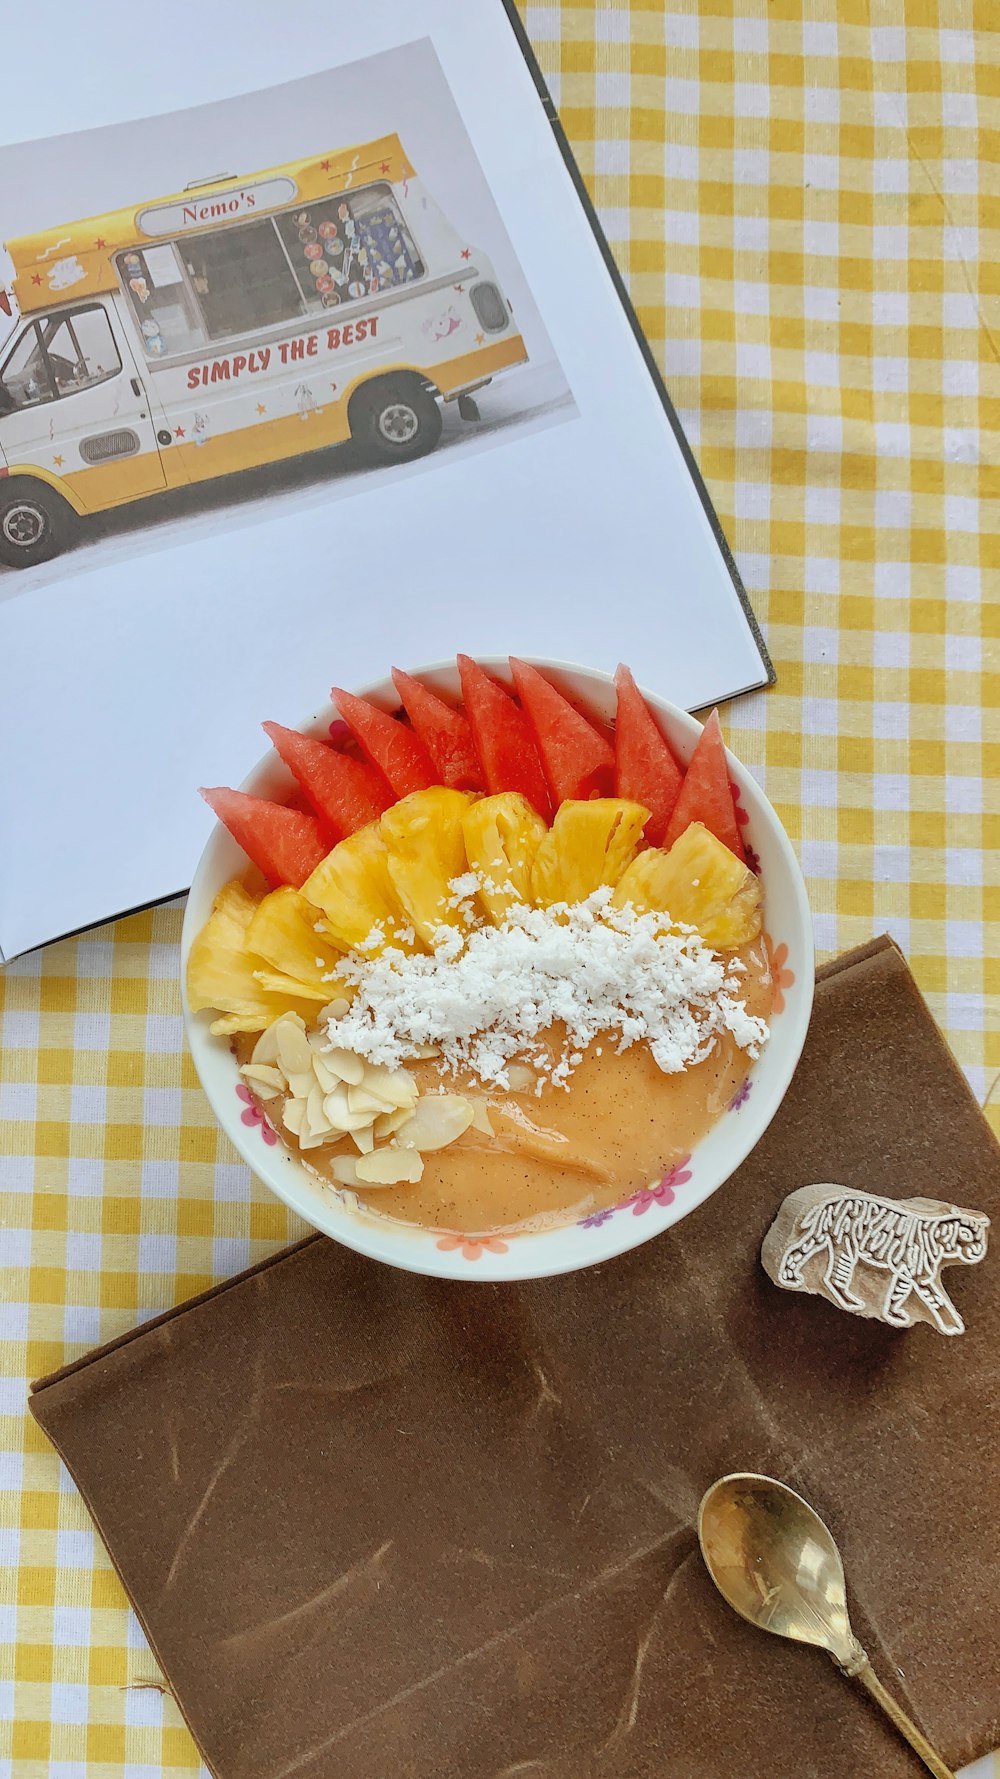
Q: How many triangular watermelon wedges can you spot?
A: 8